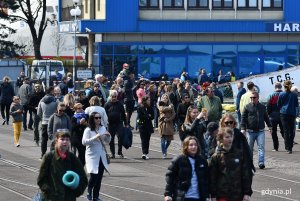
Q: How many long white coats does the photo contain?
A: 1